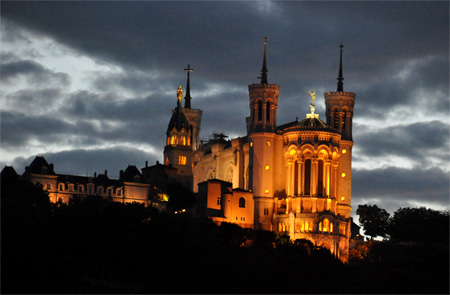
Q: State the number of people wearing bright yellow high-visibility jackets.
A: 0